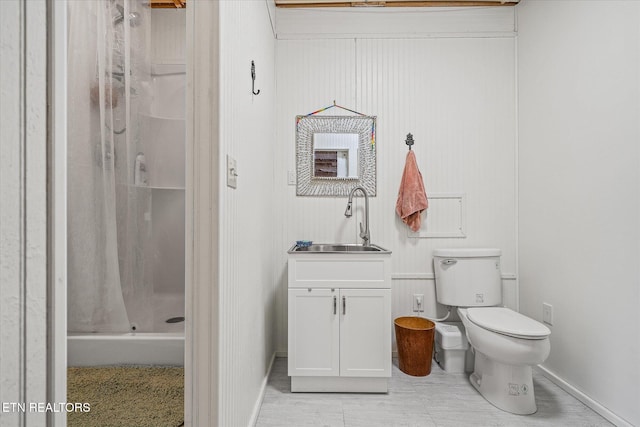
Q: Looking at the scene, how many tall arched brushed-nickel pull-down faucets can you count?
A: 1